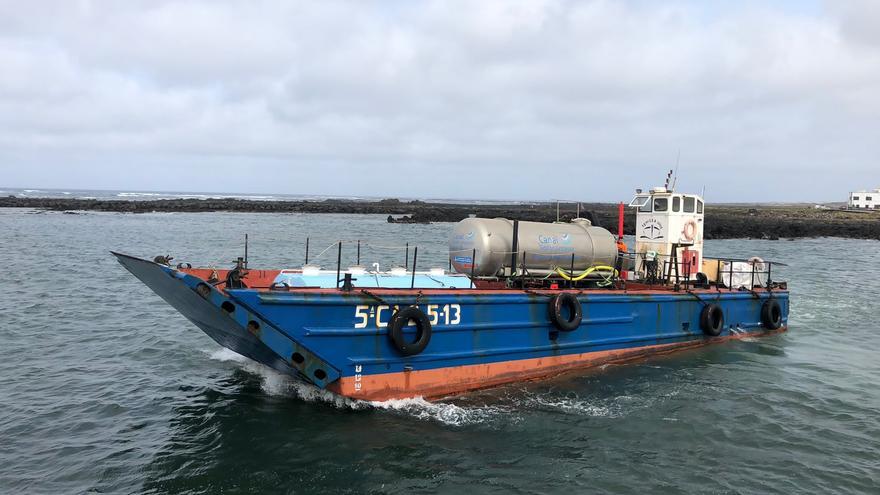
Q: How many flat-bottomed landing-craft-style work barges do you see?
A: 1